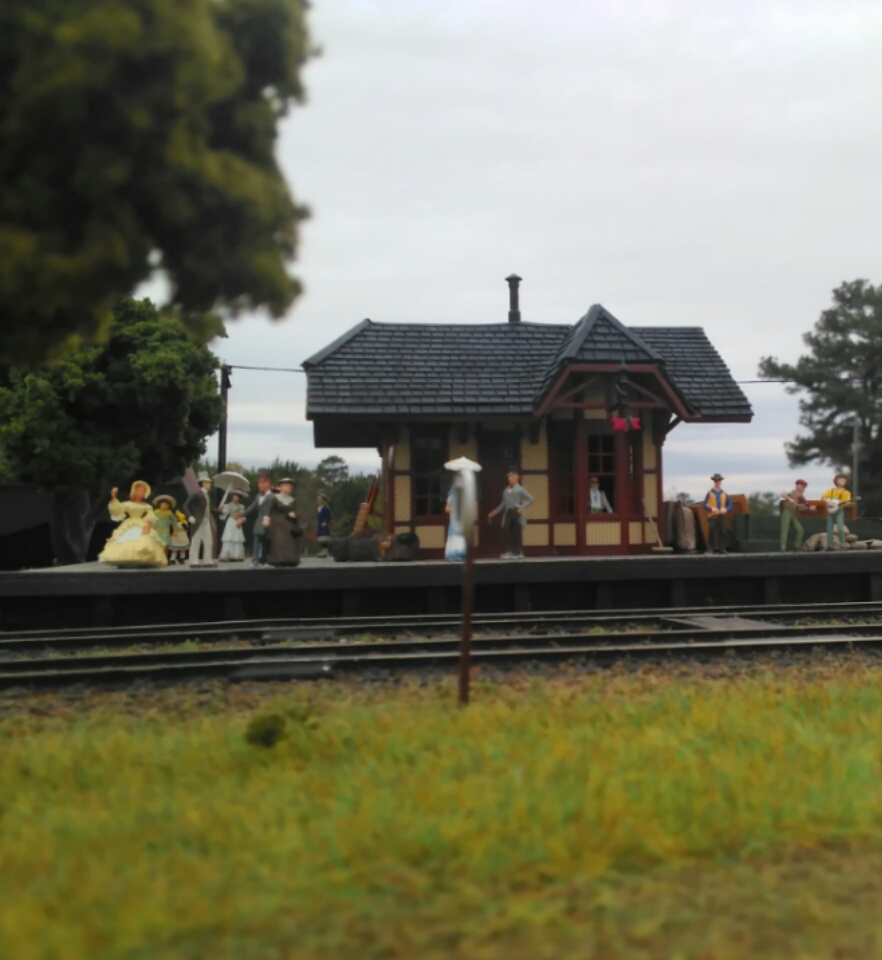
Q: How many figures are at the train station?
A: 14